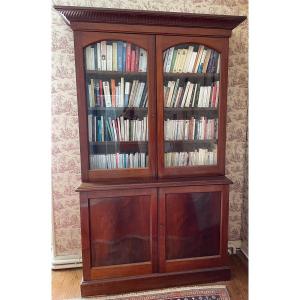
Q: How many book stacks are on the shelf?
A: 8